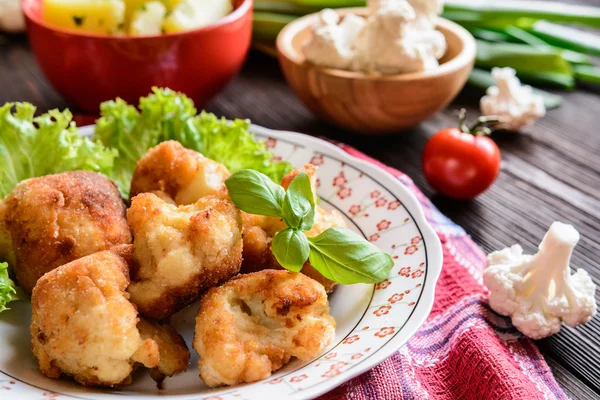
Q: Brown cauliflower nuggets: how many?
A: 6